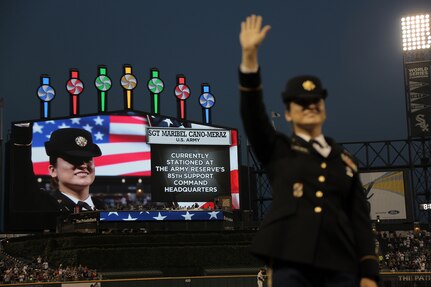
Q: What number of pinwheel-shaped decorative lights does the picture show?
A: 7